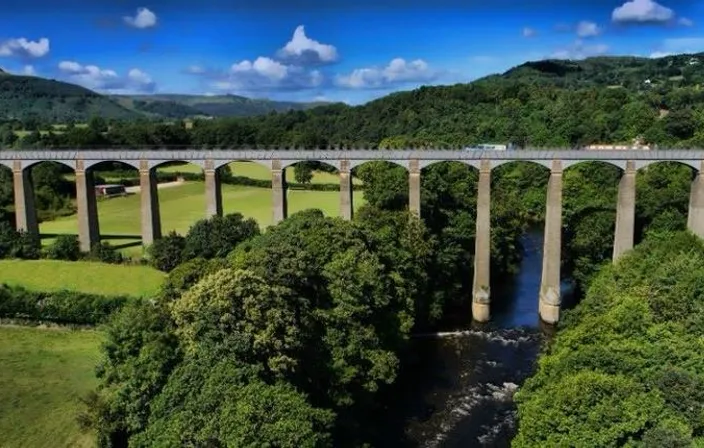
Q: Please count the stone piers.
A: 11